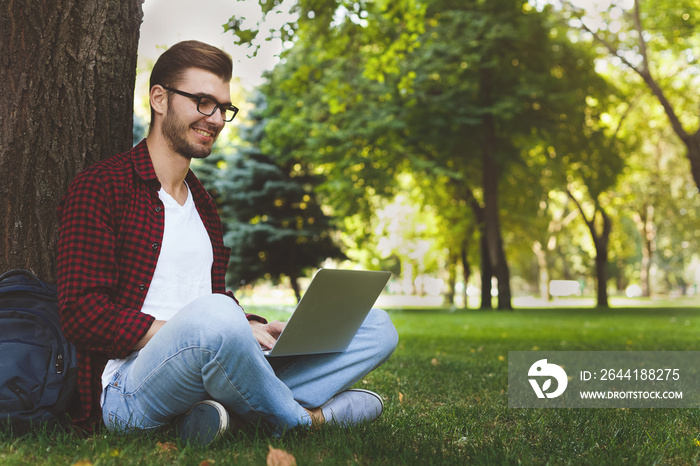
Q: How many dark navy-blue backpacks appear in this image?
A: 1